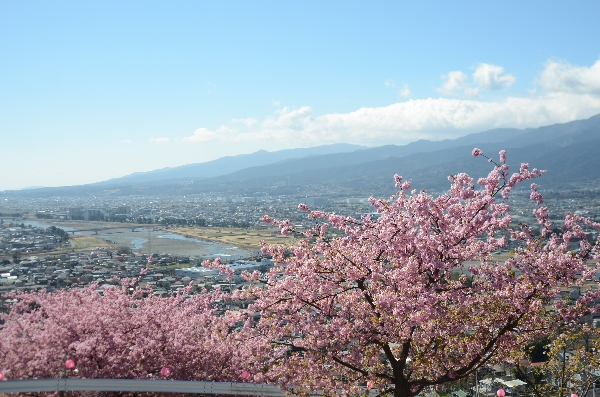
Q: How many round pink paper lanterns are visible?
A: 7